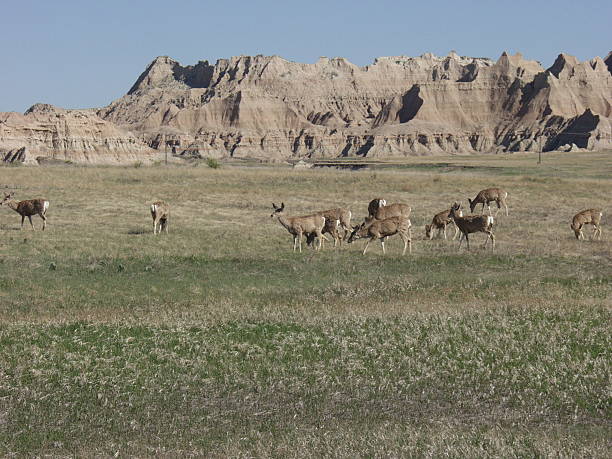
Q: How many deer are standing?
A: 12